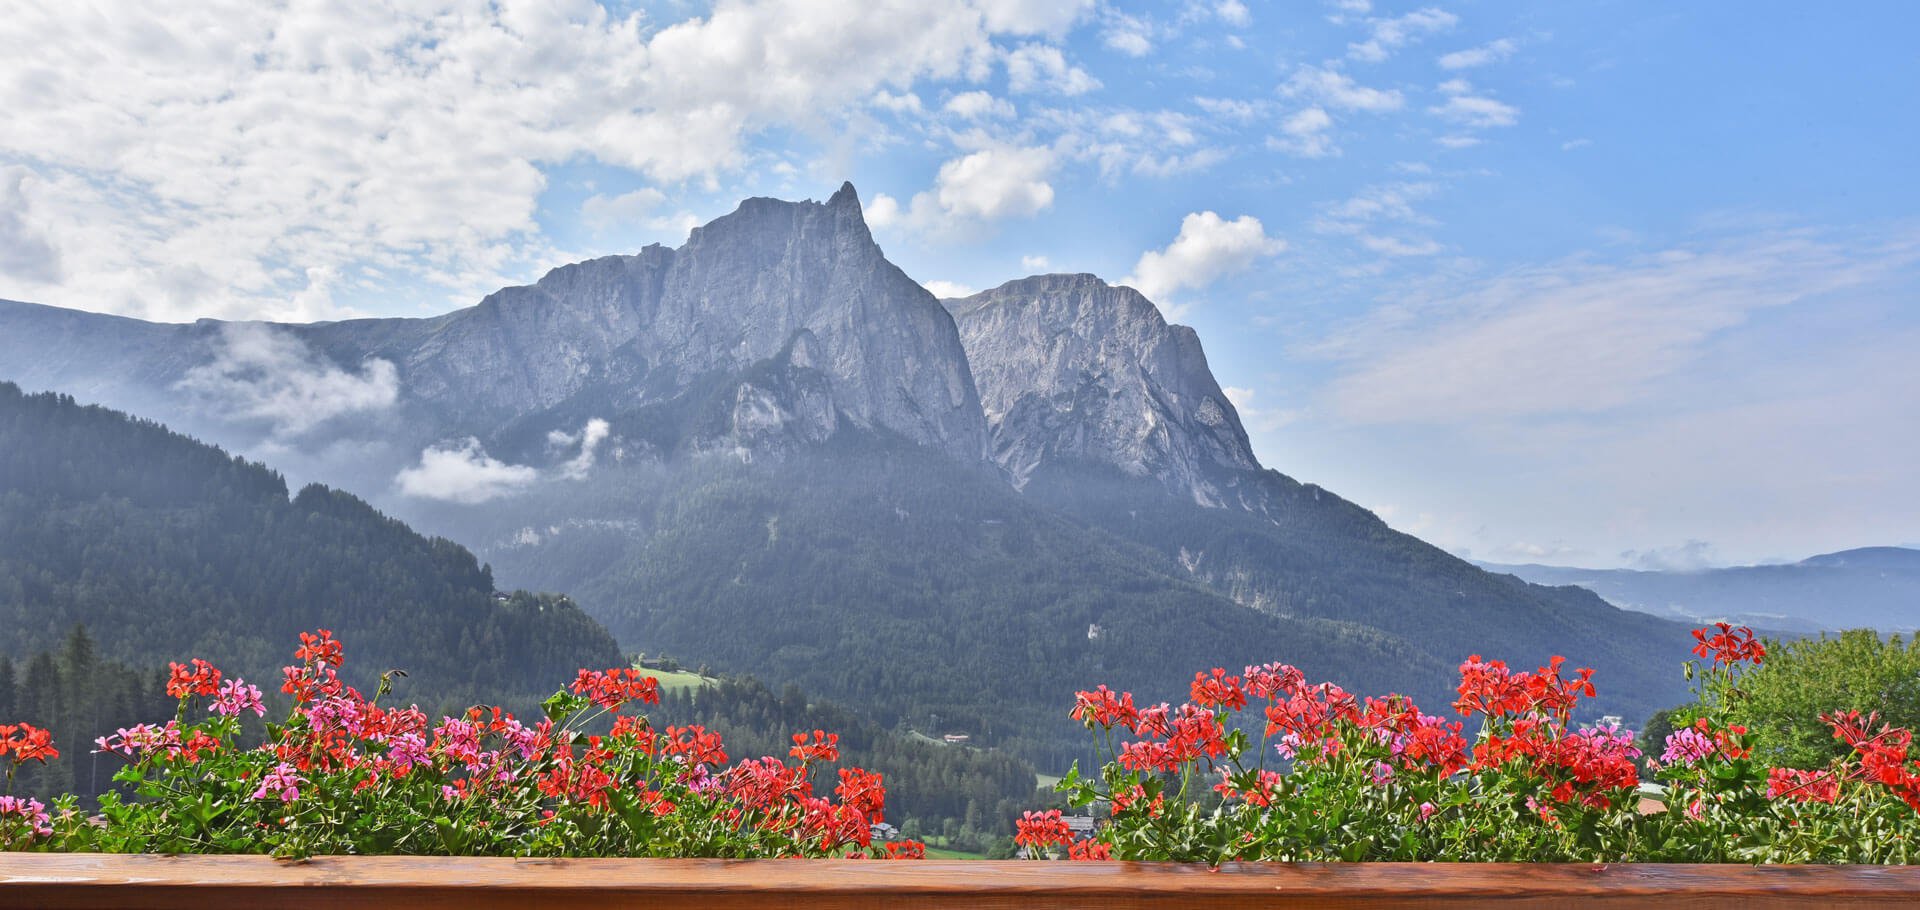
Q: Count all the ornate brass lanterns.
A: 0